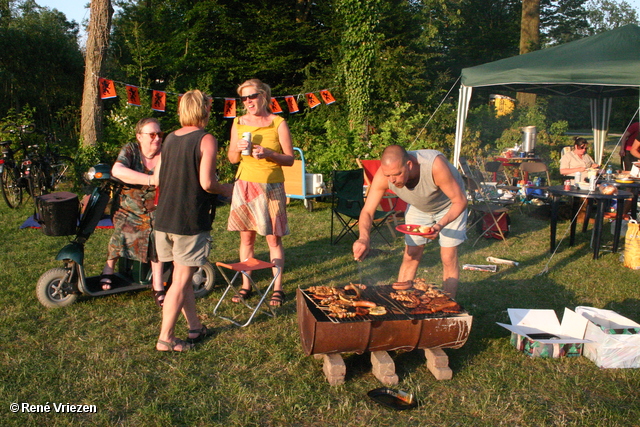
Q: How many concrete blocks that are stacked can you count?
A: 6